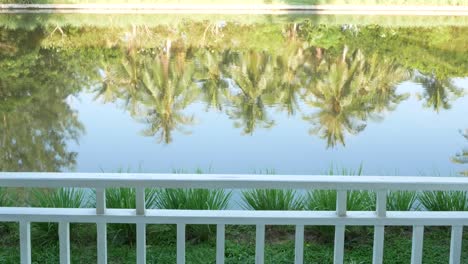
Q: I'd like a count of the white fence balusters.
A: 12